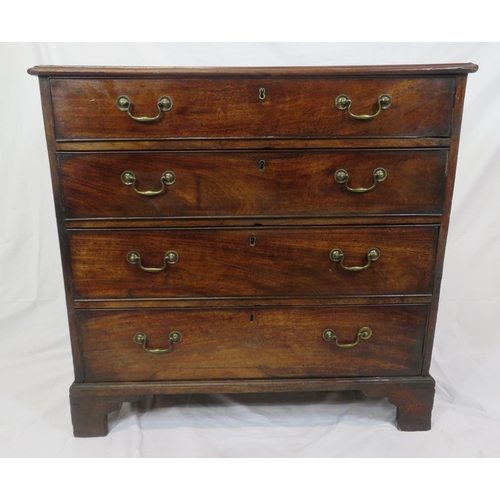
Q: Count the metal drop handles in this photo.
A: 8